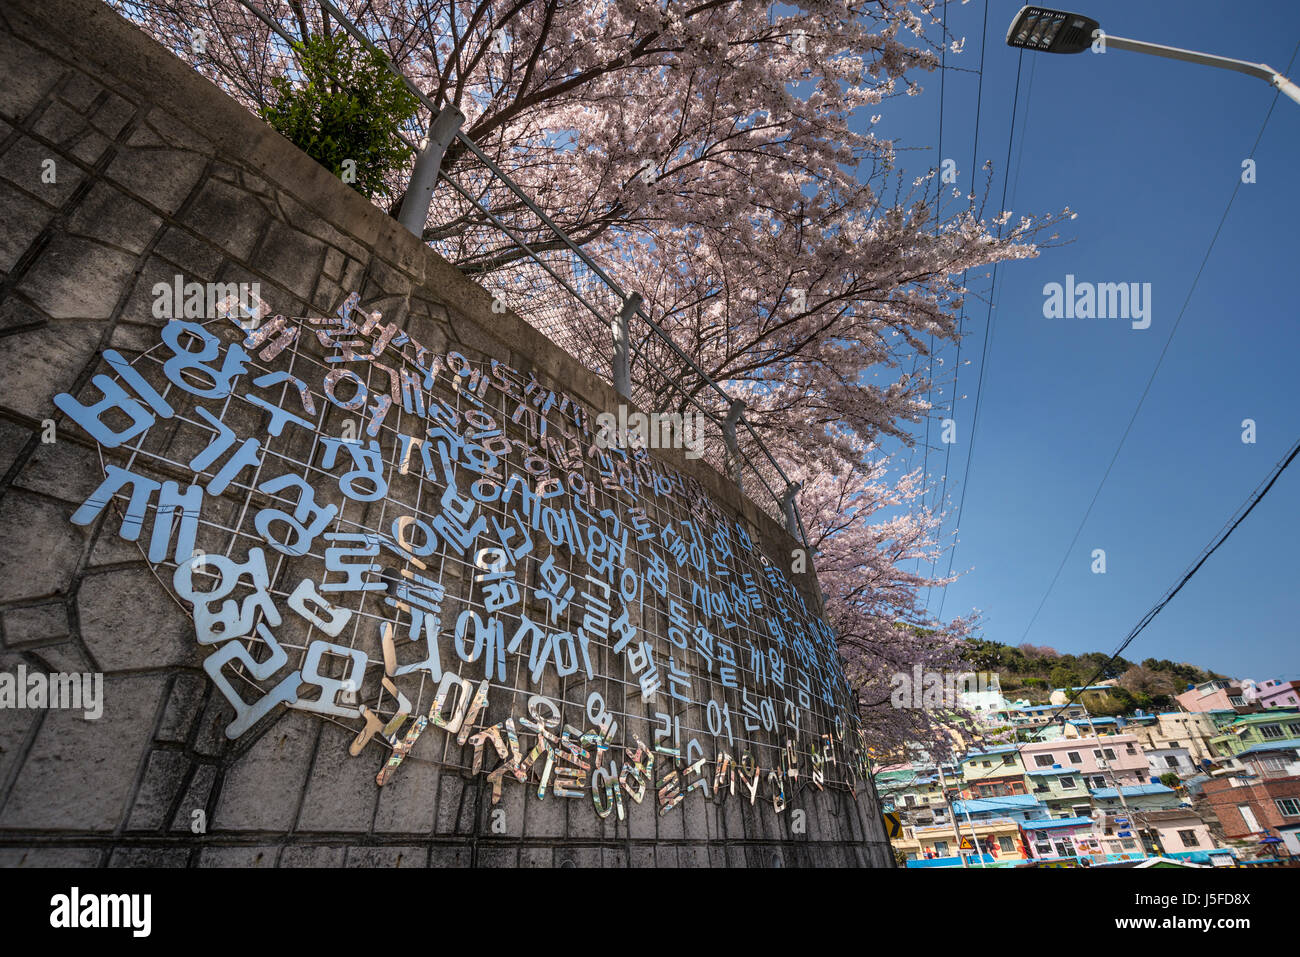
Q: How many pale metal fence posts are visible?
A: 4